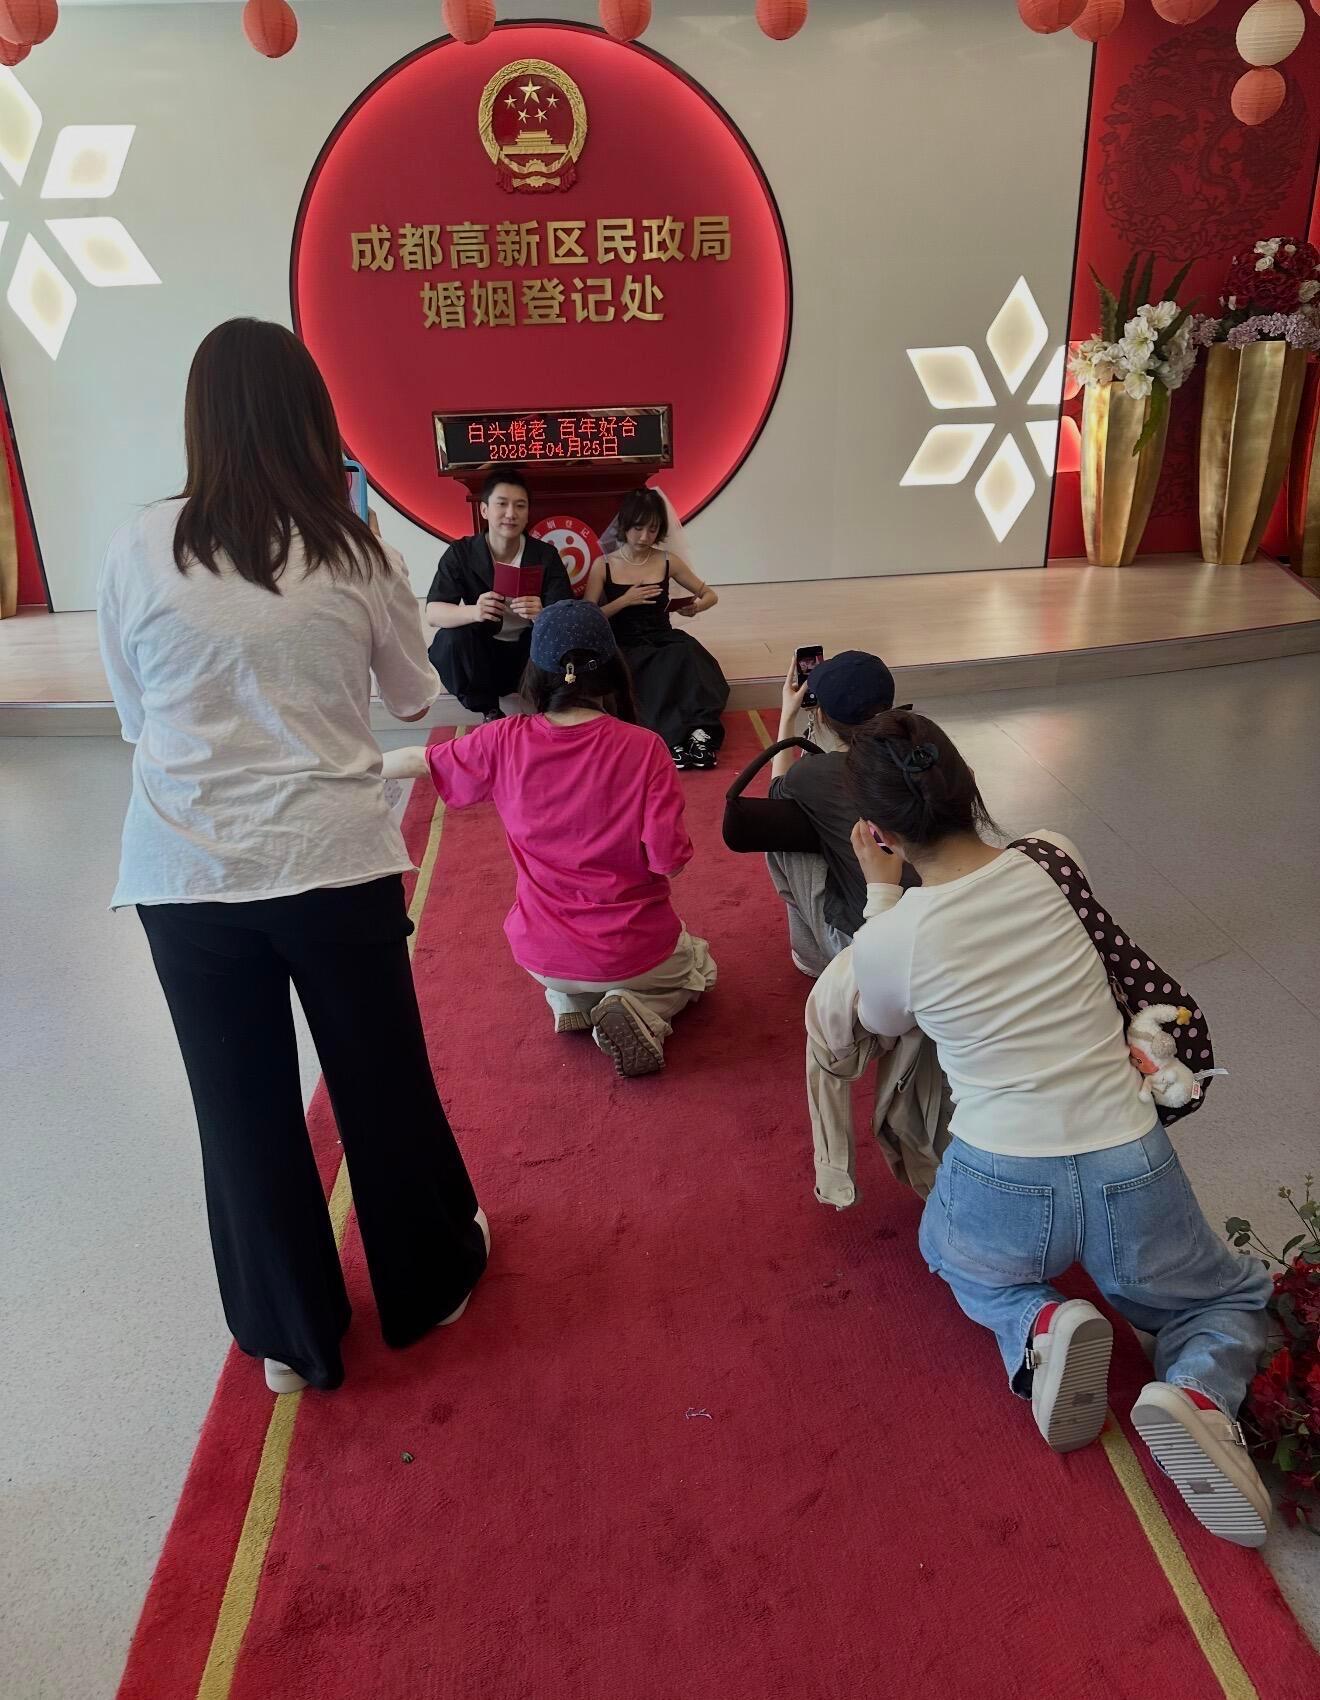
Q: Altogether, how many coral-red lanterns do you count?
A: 11